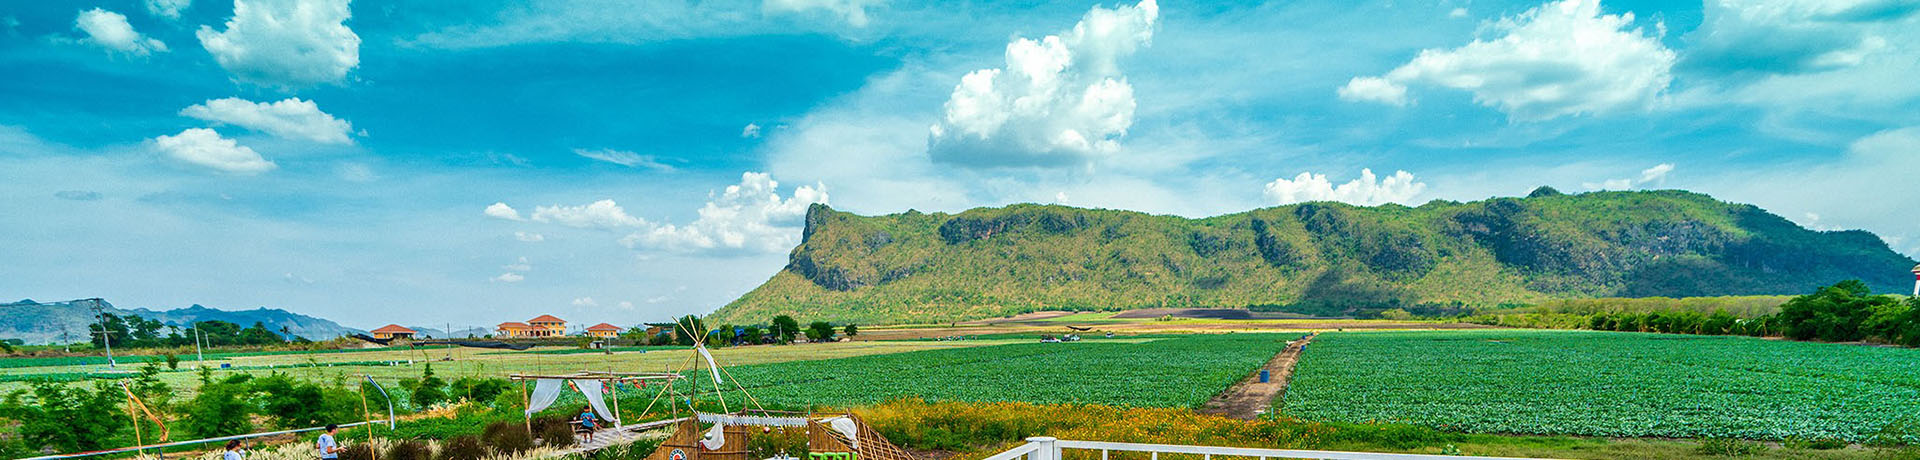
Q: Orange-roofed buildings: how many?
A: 3